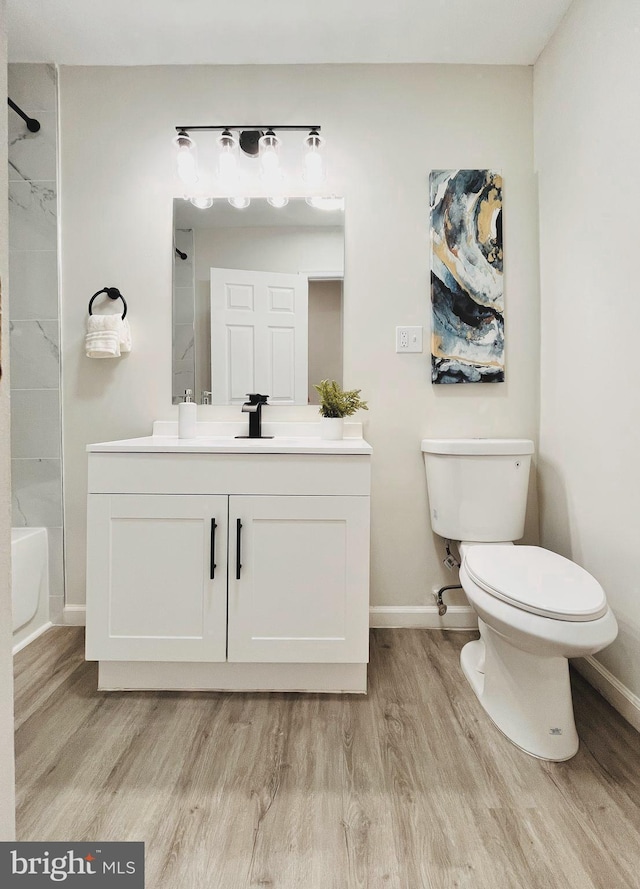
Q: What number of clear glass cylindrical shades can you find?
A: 4